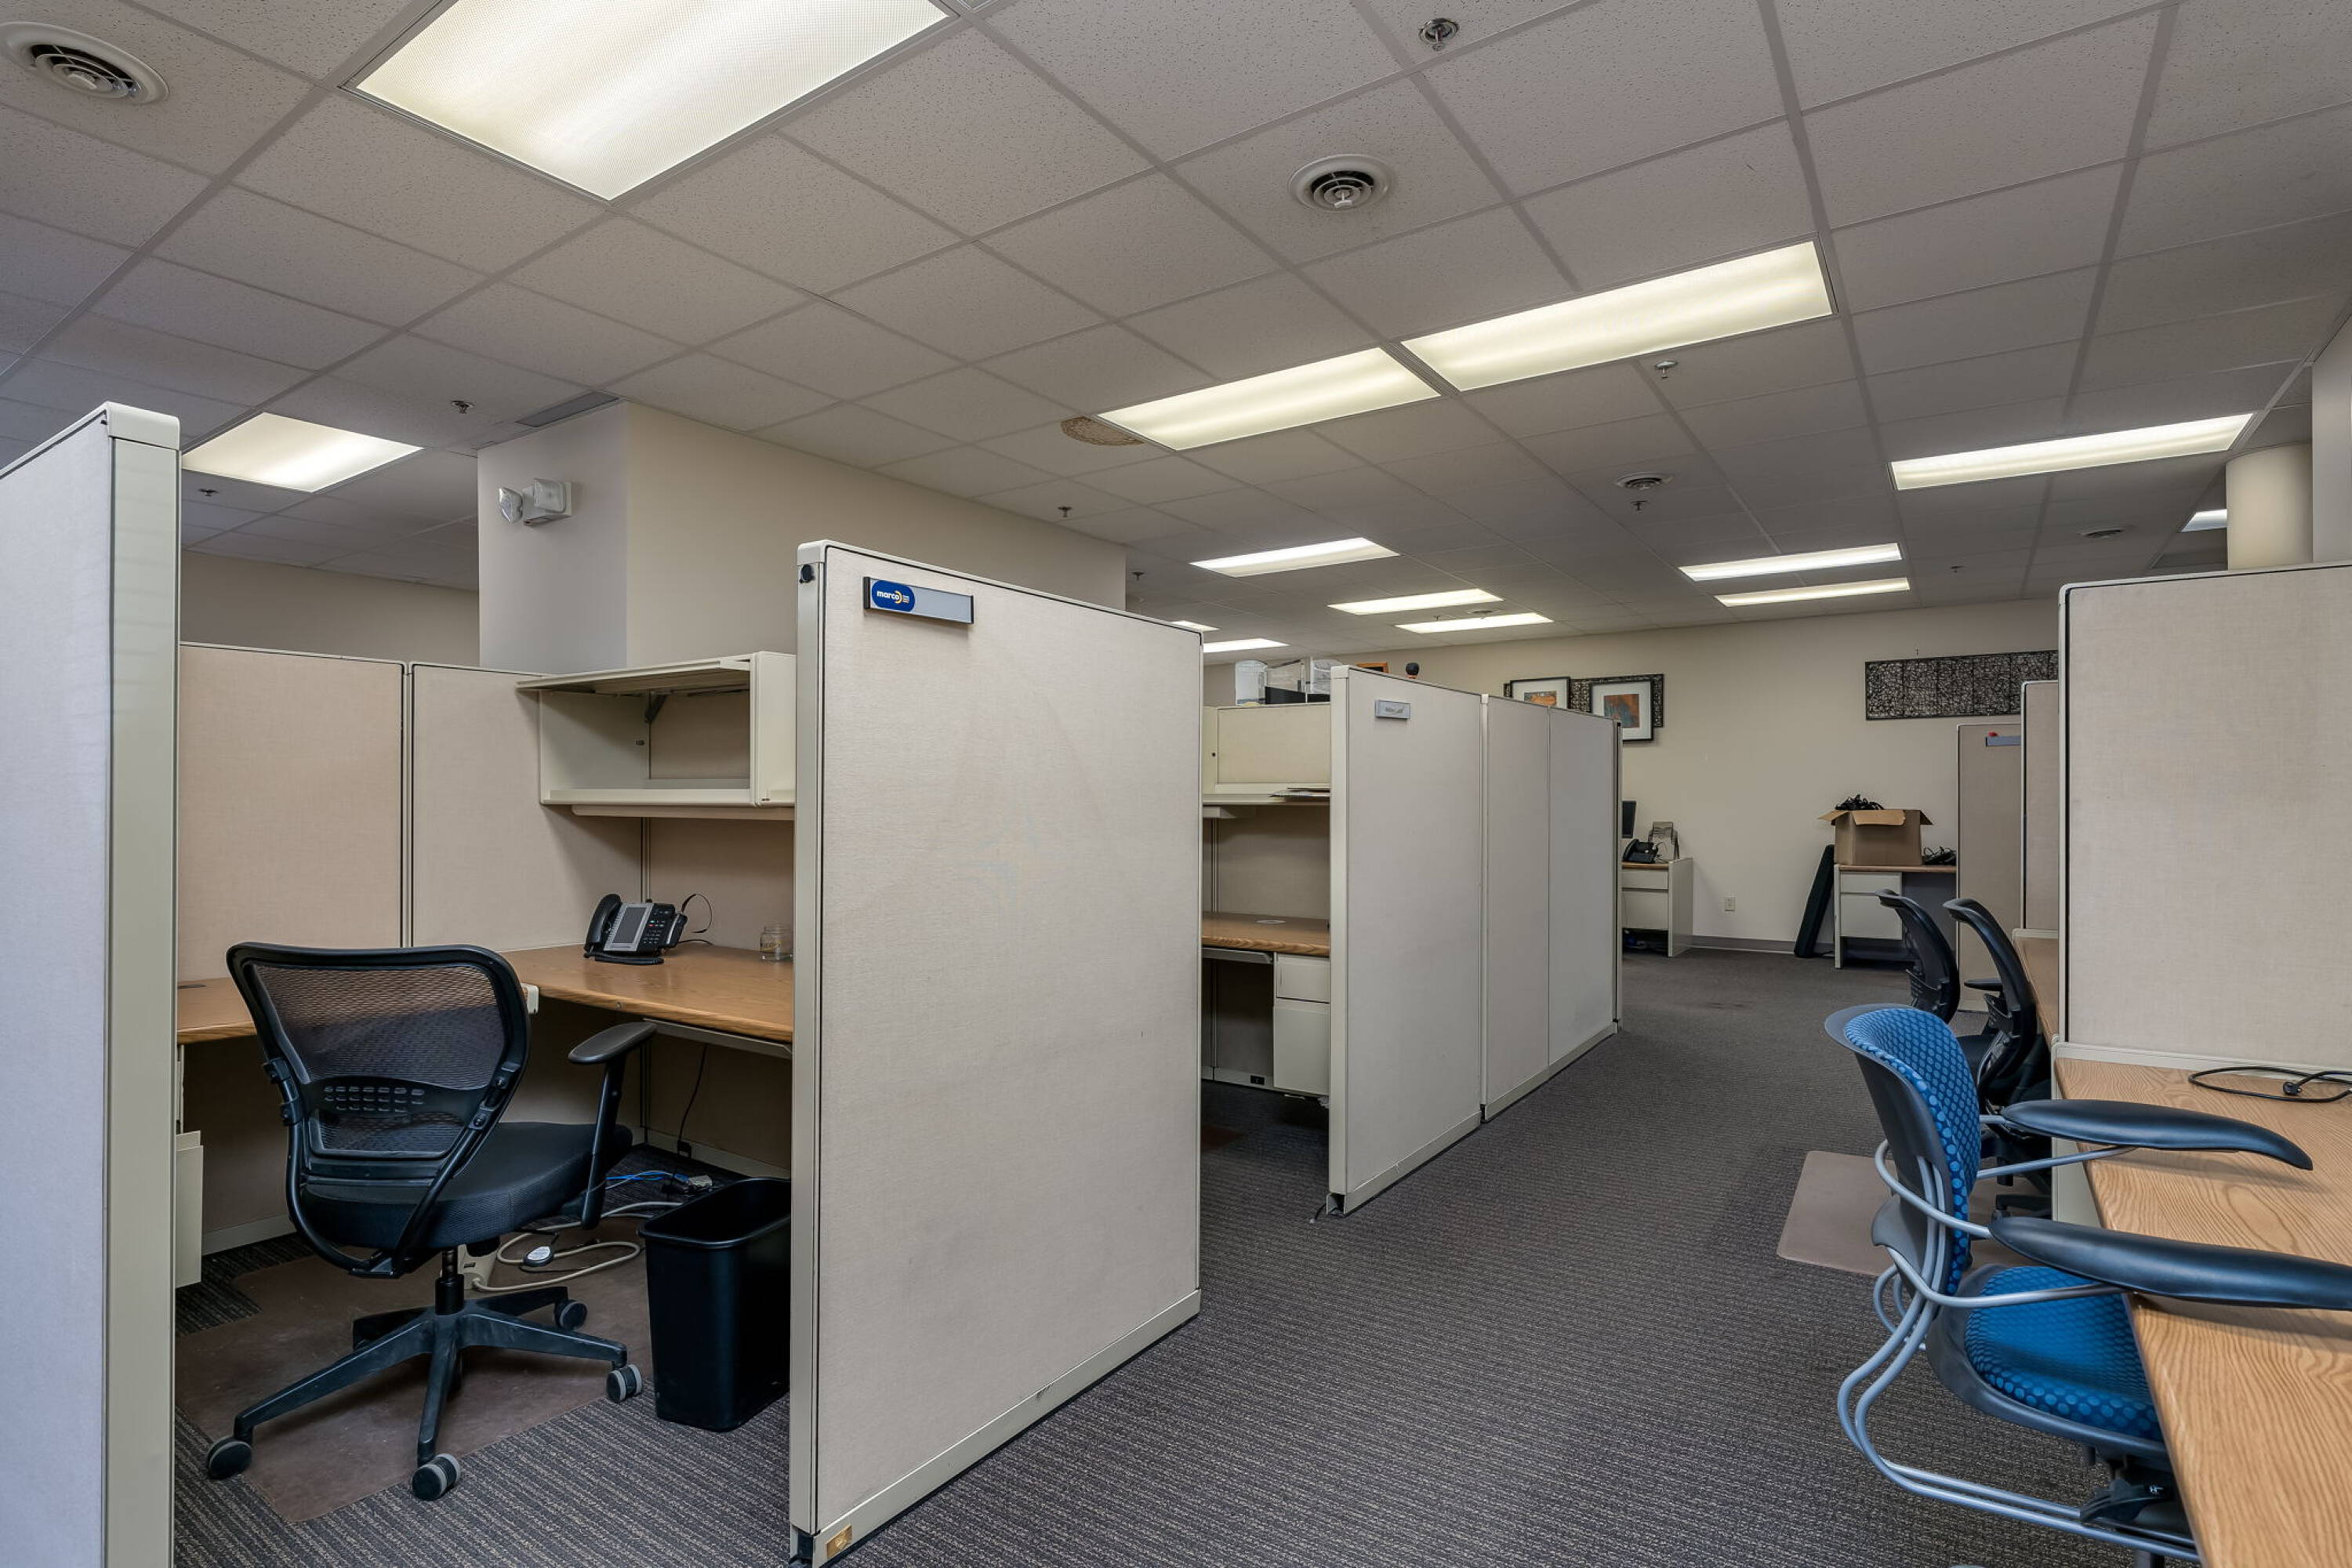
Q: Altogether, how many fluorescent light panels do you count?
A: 13